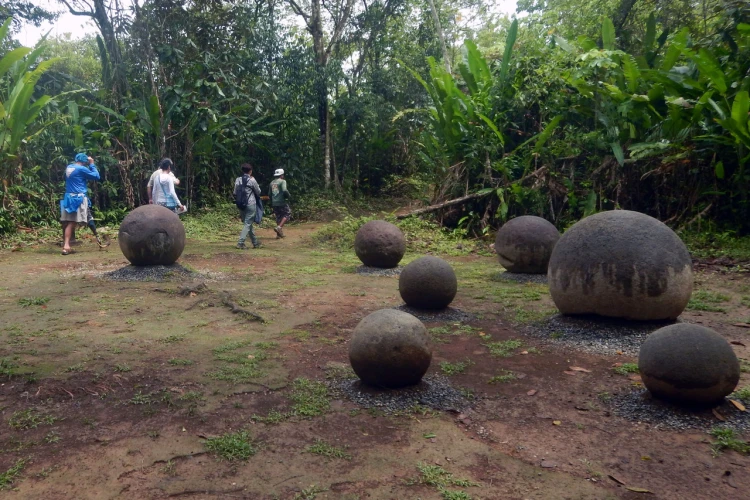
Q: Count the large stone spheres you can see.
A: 7